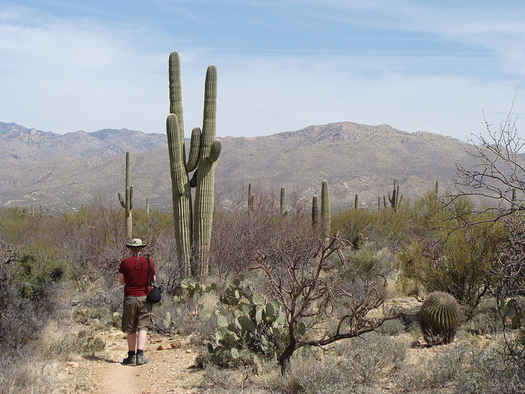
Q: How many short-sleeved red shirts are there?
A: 1